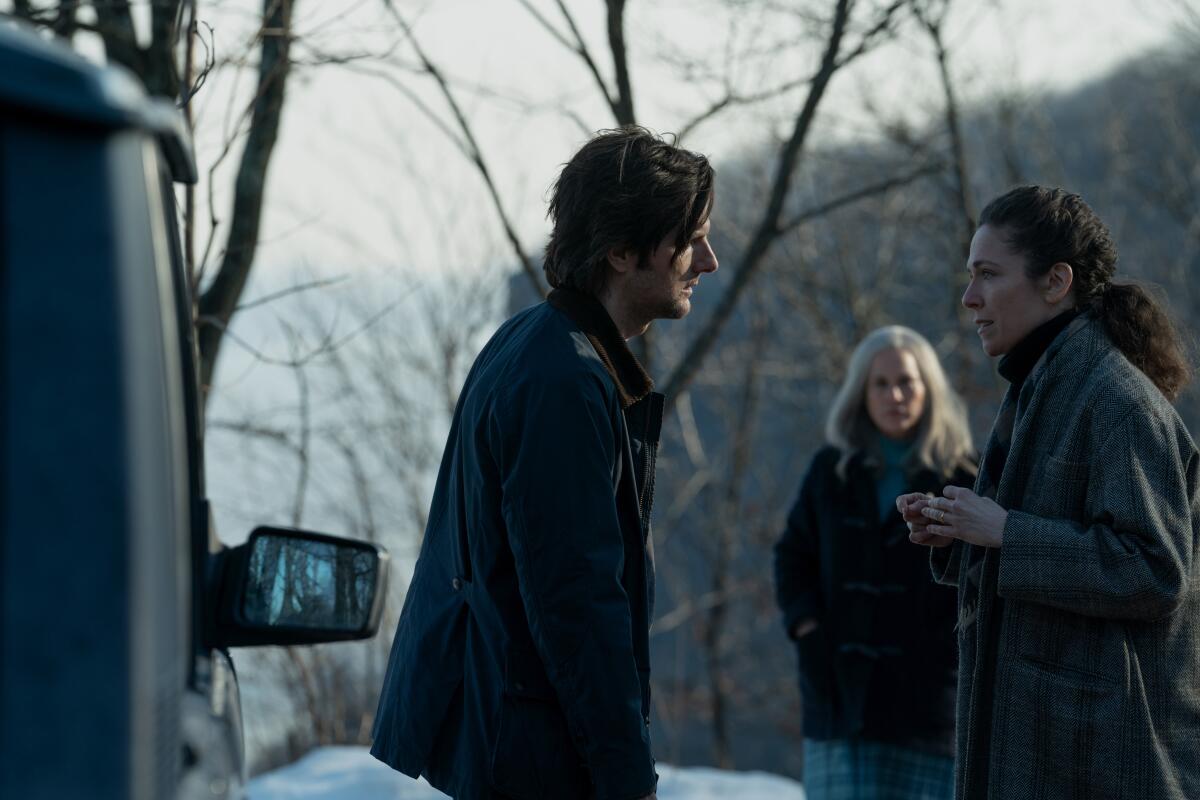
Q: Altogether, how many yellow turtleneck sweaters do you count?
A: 0